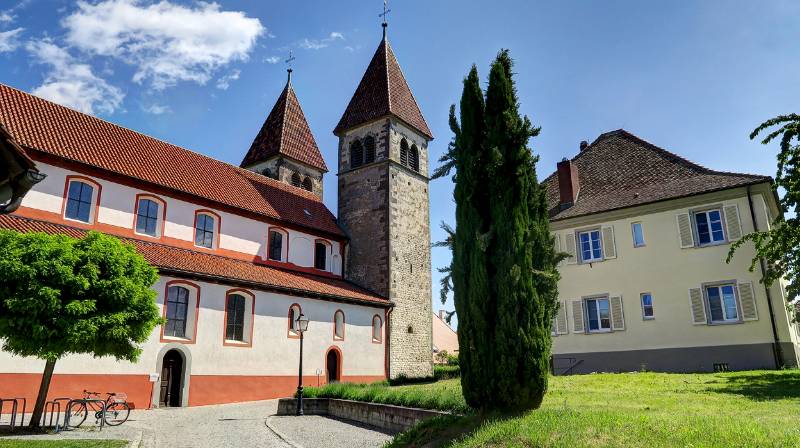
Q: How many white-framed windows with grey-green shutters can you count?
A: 4